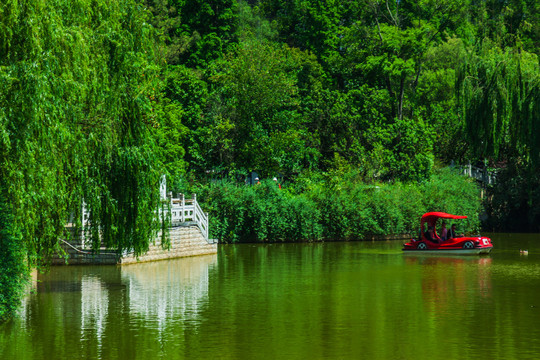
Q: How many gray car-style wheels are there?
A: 2